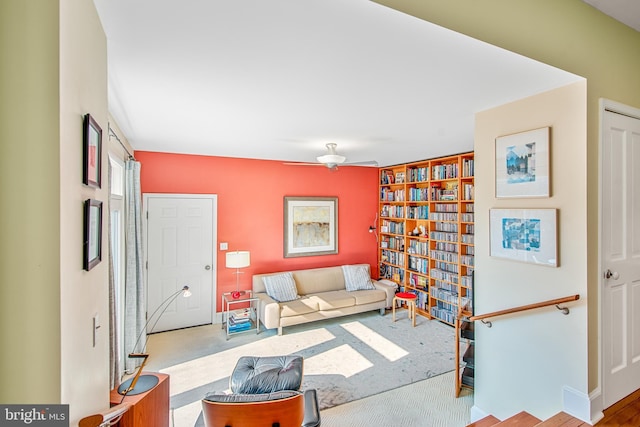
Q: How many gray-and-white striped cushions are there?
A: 2